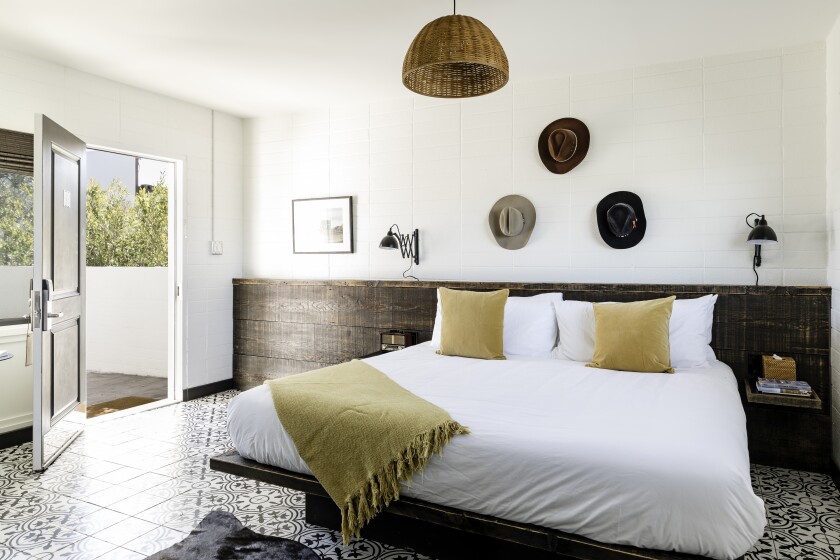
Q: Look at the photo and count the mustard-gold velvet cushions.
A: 2